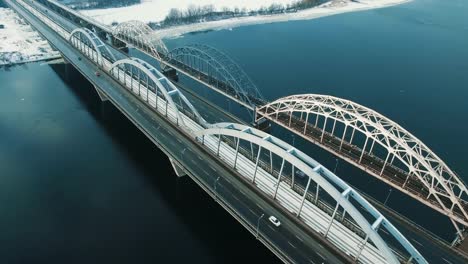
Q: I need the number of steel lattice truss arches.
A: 3